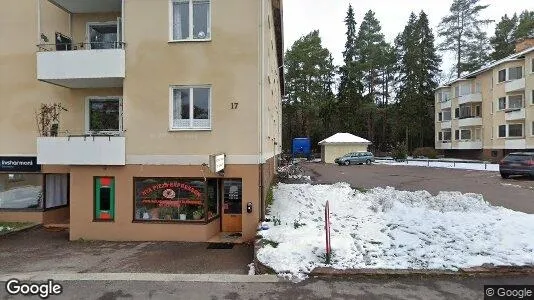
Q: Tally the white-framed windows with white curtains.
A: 2